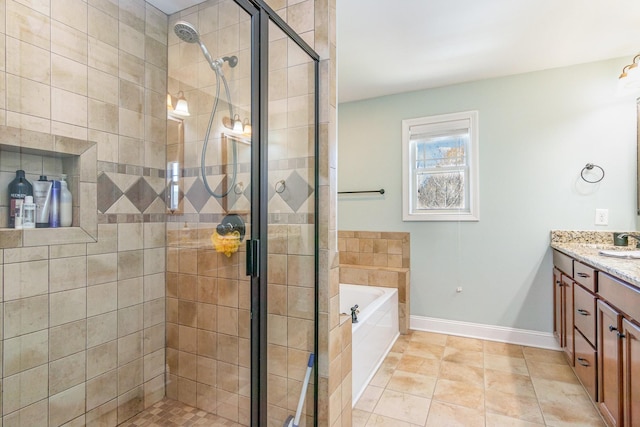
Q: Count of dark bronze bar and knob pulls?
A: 7